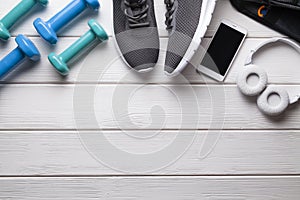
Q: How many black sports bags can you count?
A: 1